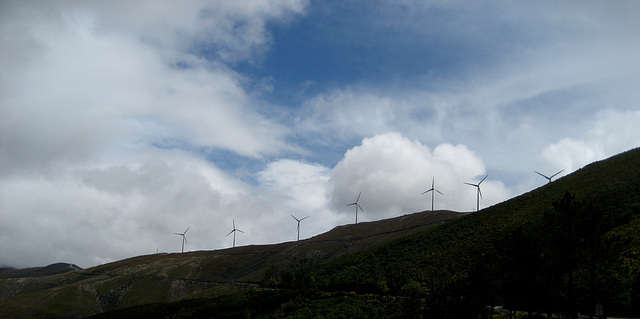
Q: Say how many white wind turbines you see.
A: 7